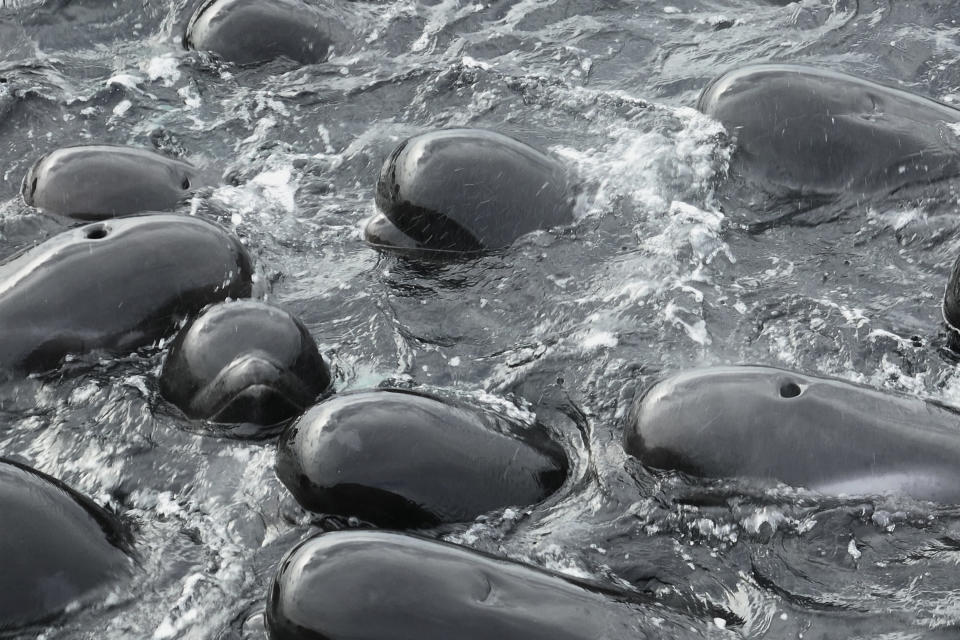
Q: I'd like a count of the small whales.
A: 11